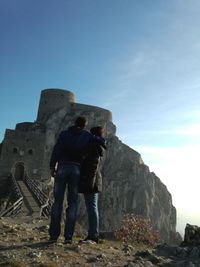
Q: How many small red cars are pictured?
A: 0